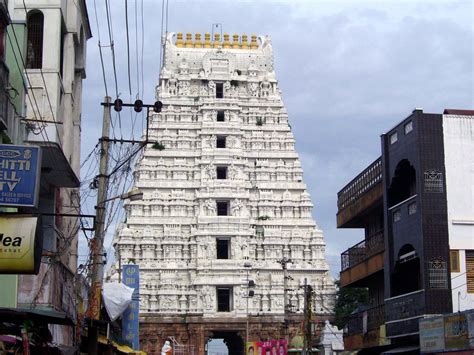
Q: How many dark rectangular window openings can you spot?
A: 7